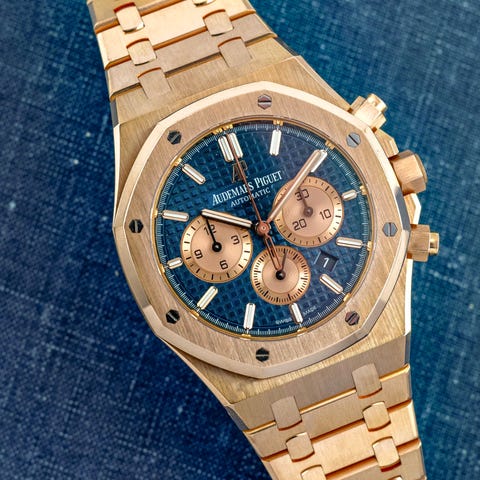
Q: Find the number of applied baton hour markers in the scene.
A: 13